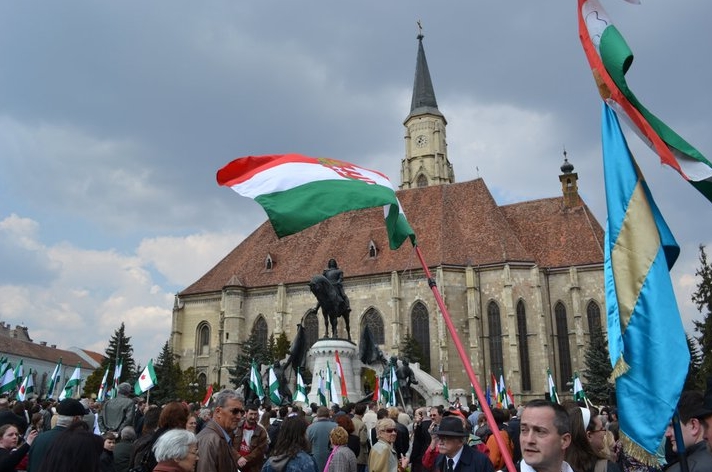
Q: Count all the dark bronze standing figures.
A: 4